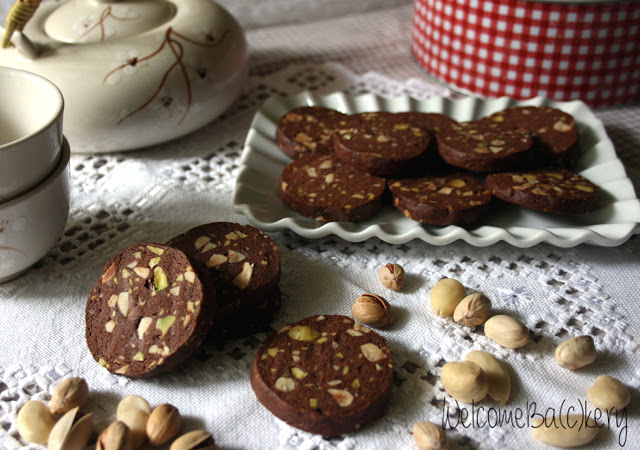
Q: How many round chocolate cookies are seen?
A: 12